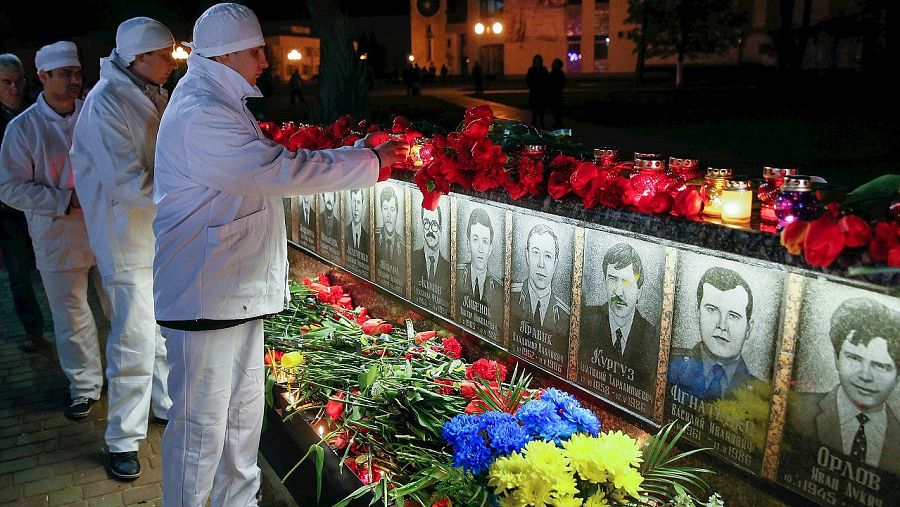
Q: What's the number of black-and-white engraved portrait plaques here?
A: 10